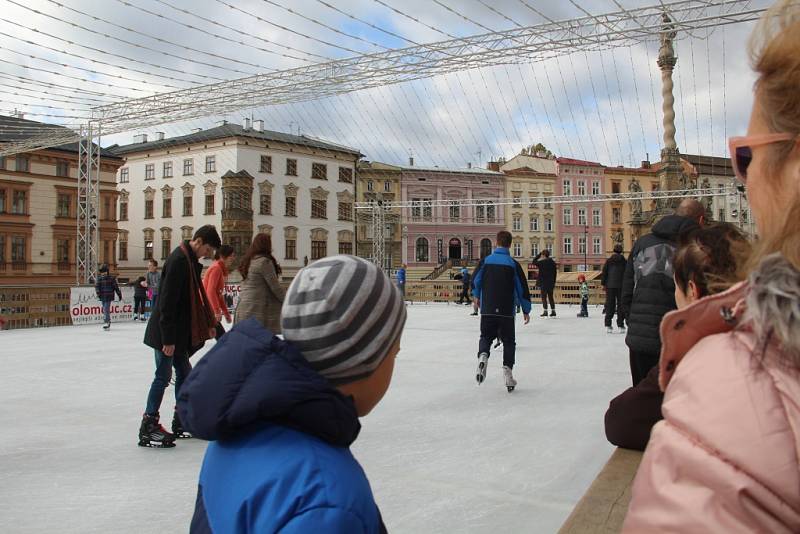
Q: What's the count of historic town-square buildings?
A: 8